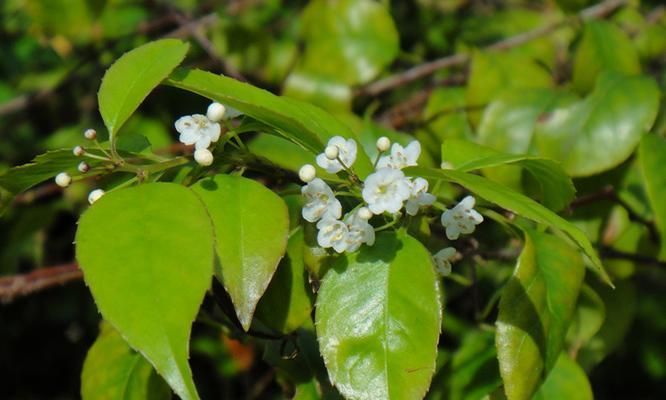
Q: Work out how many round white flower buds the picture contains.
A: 11